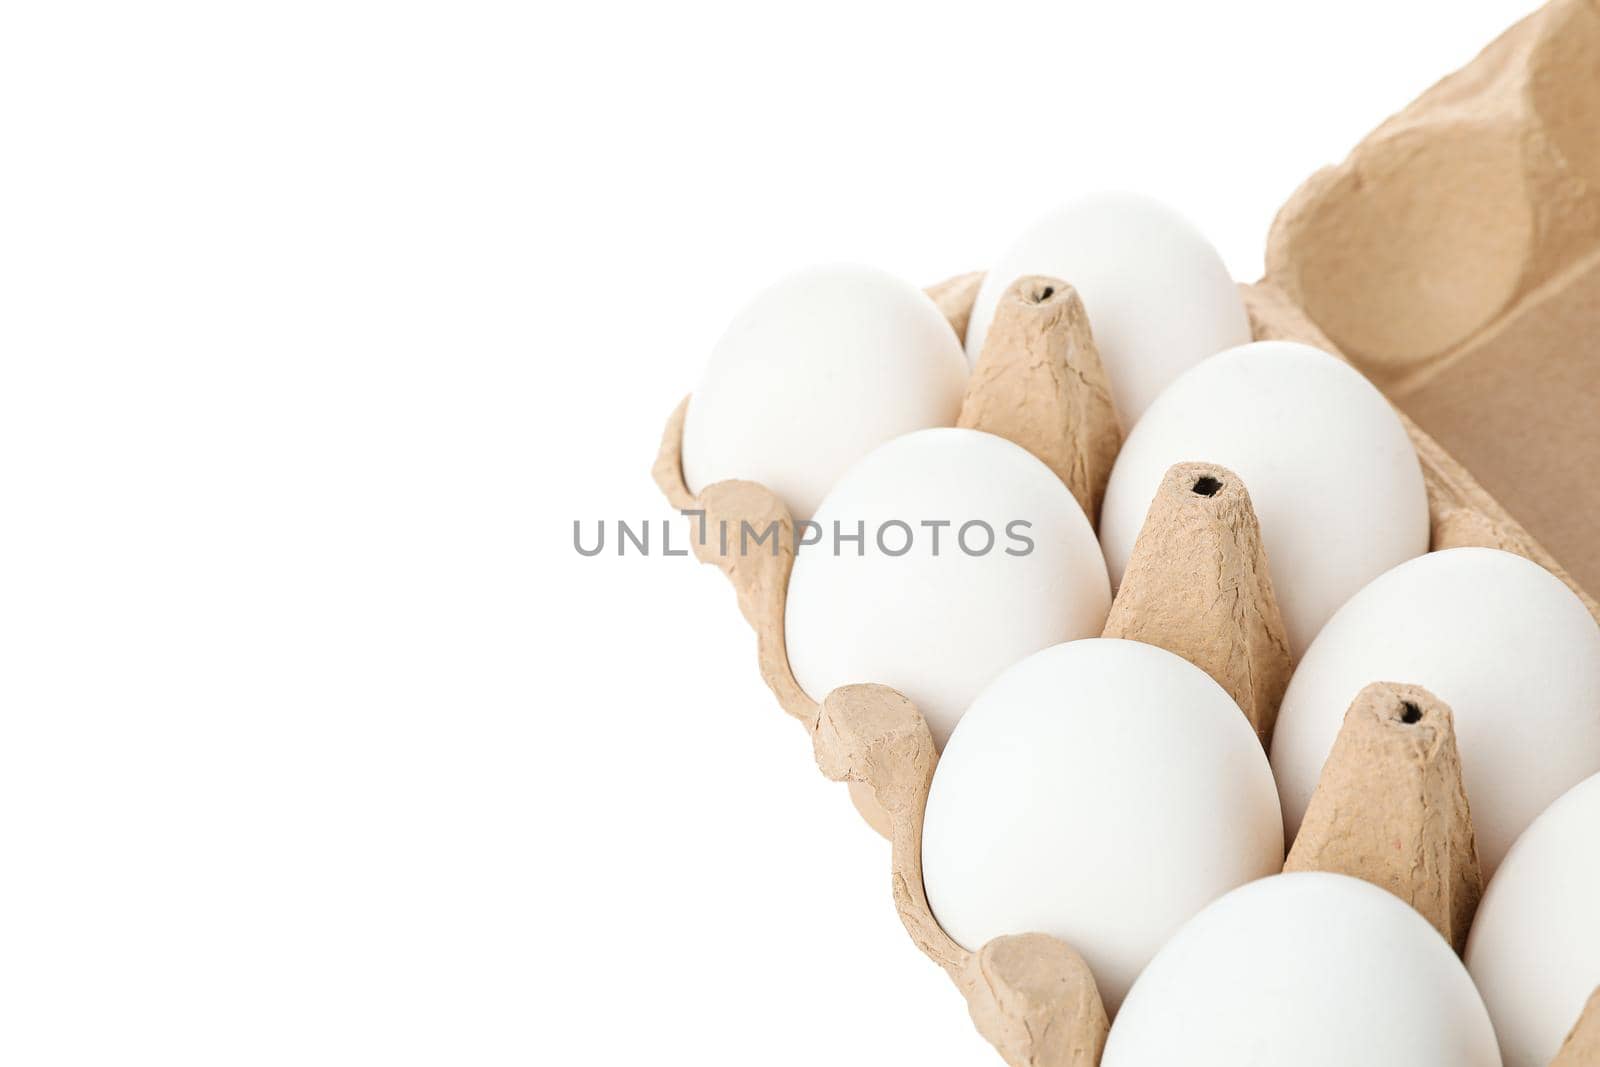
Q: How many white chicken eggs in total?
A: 8